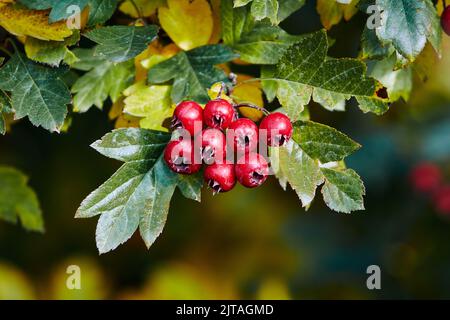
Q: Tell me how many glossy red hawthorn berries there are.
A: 8